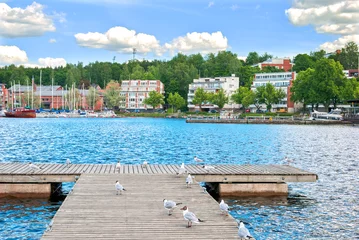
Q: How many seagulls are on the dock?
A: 14